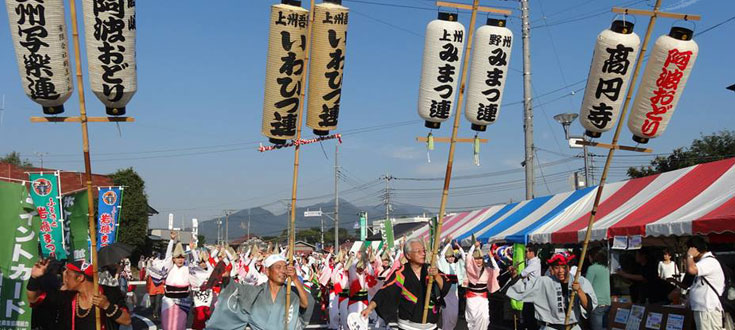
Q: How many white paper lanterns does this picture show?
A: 6